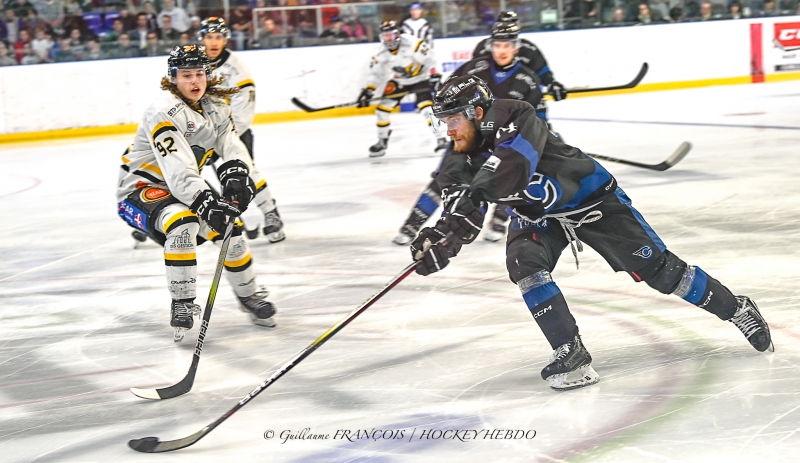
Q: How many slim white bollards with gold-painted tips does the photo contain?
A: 0